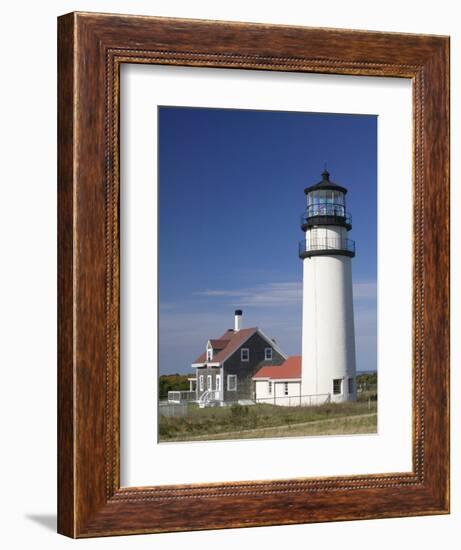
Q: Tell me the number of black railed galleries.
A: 2